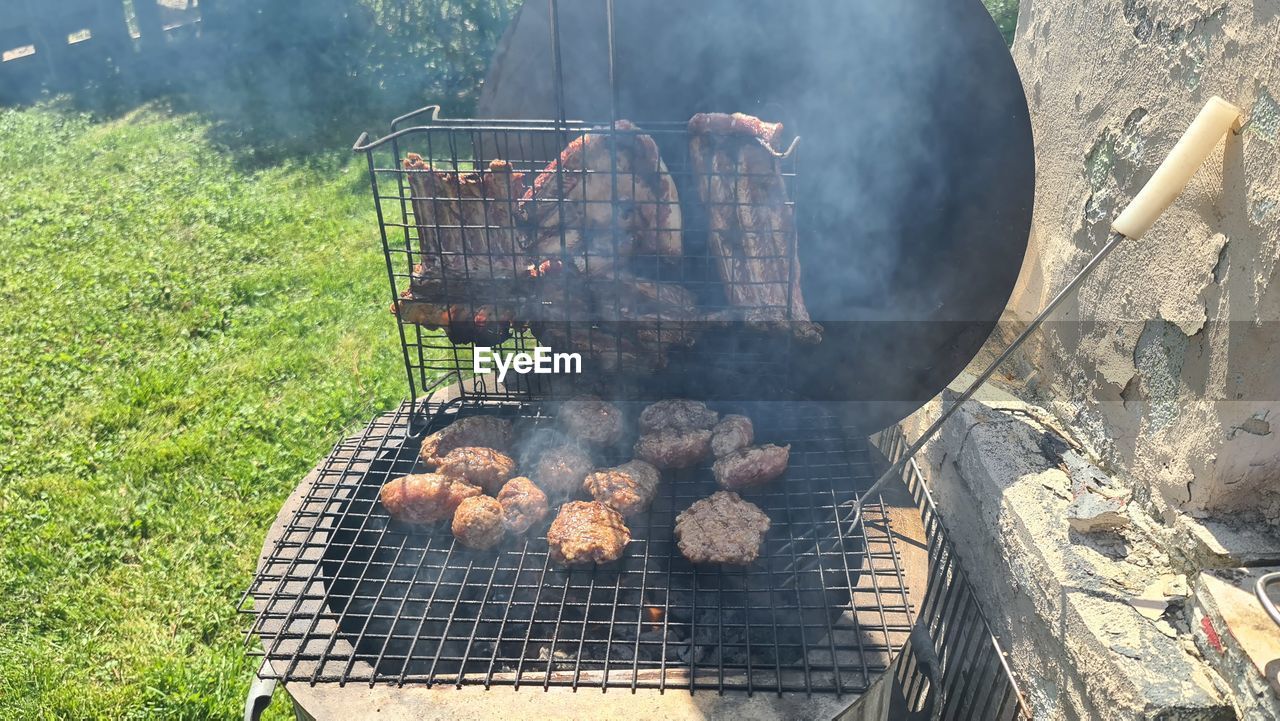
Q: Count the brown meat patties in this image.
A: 14